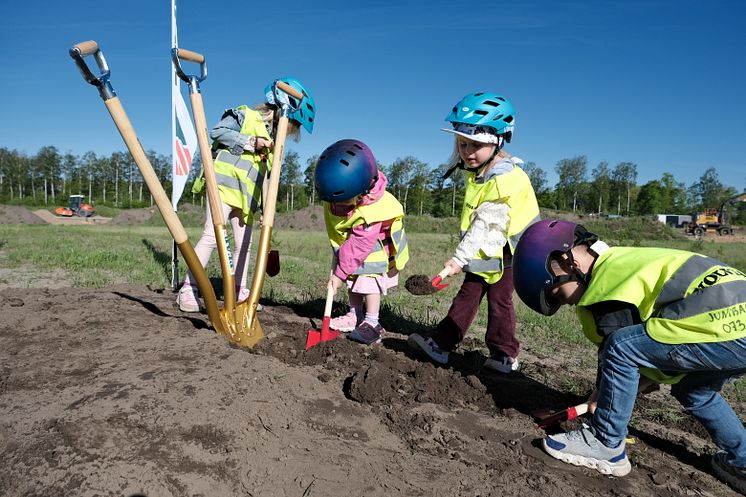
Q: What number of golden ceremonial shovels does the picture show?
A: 3